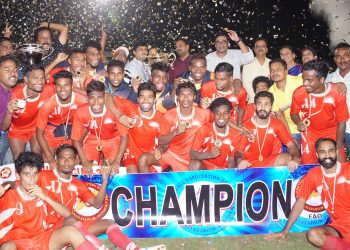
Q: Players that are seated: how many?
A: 3